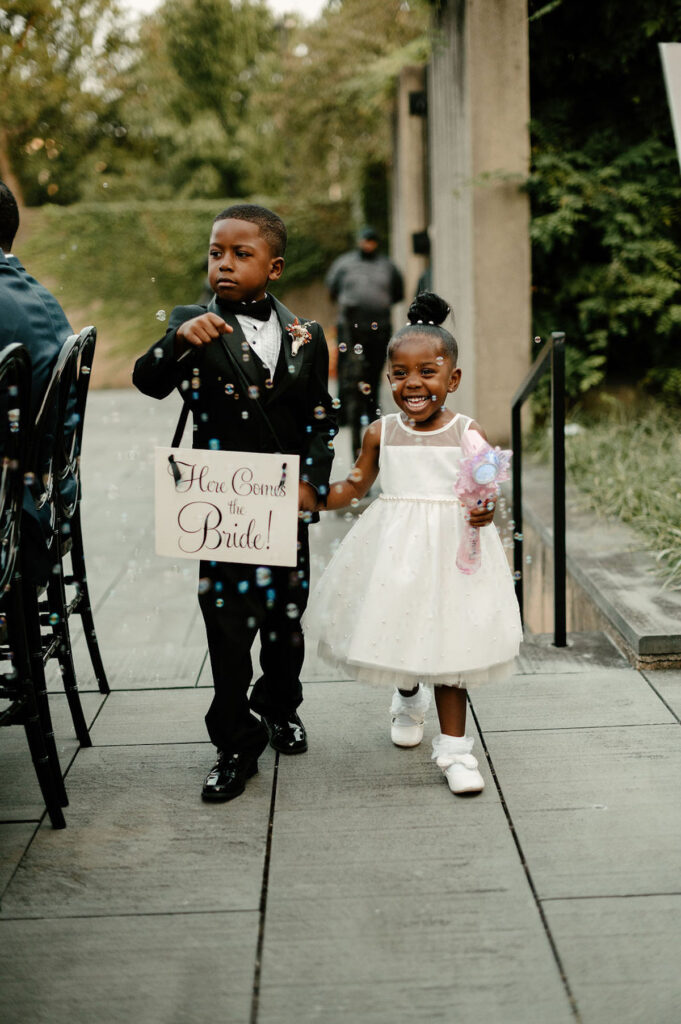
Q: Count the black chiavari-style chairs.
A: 3